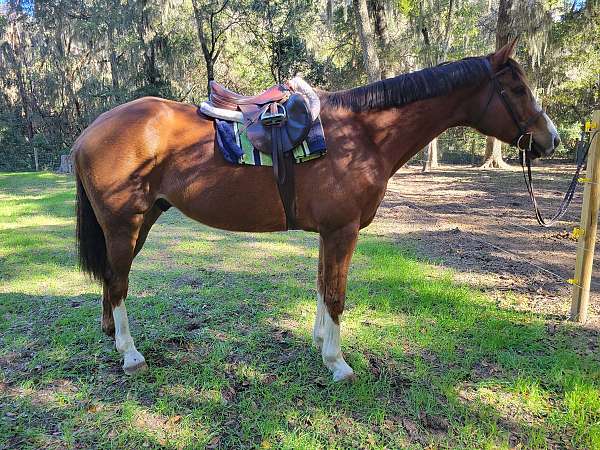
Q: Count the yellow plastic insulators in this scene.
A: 4